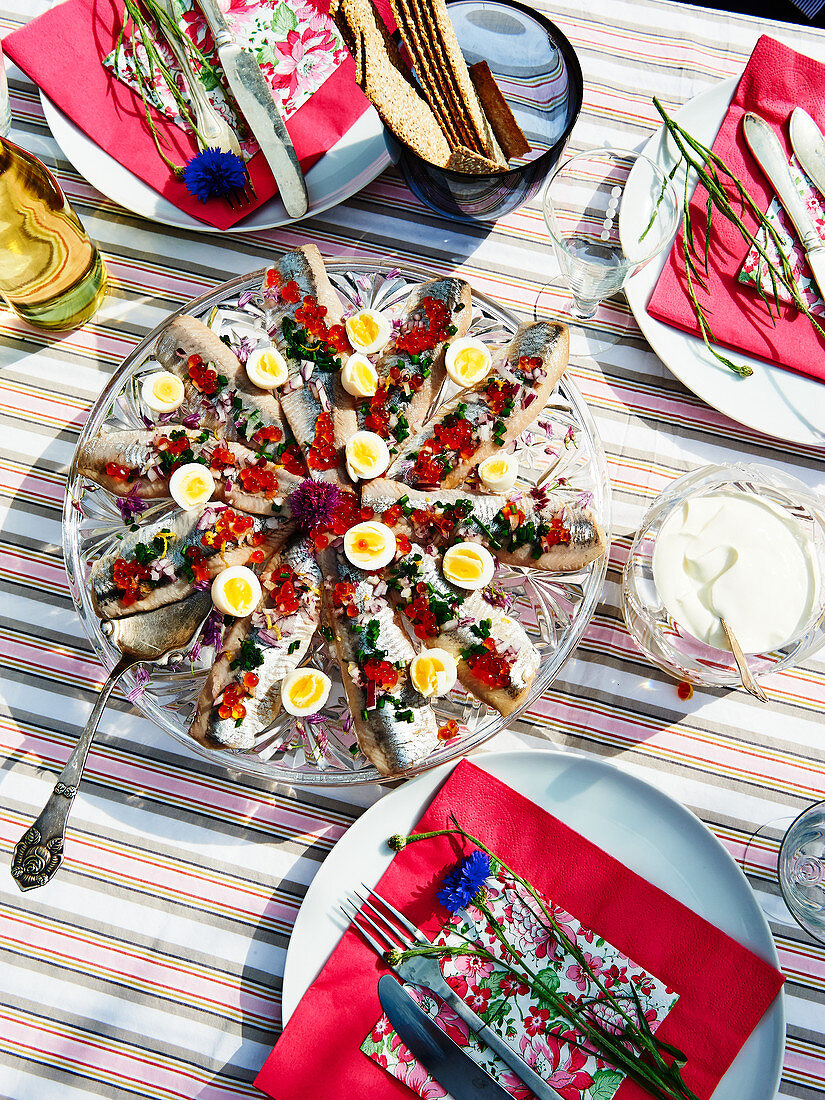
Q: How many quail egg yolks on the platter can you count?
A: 13